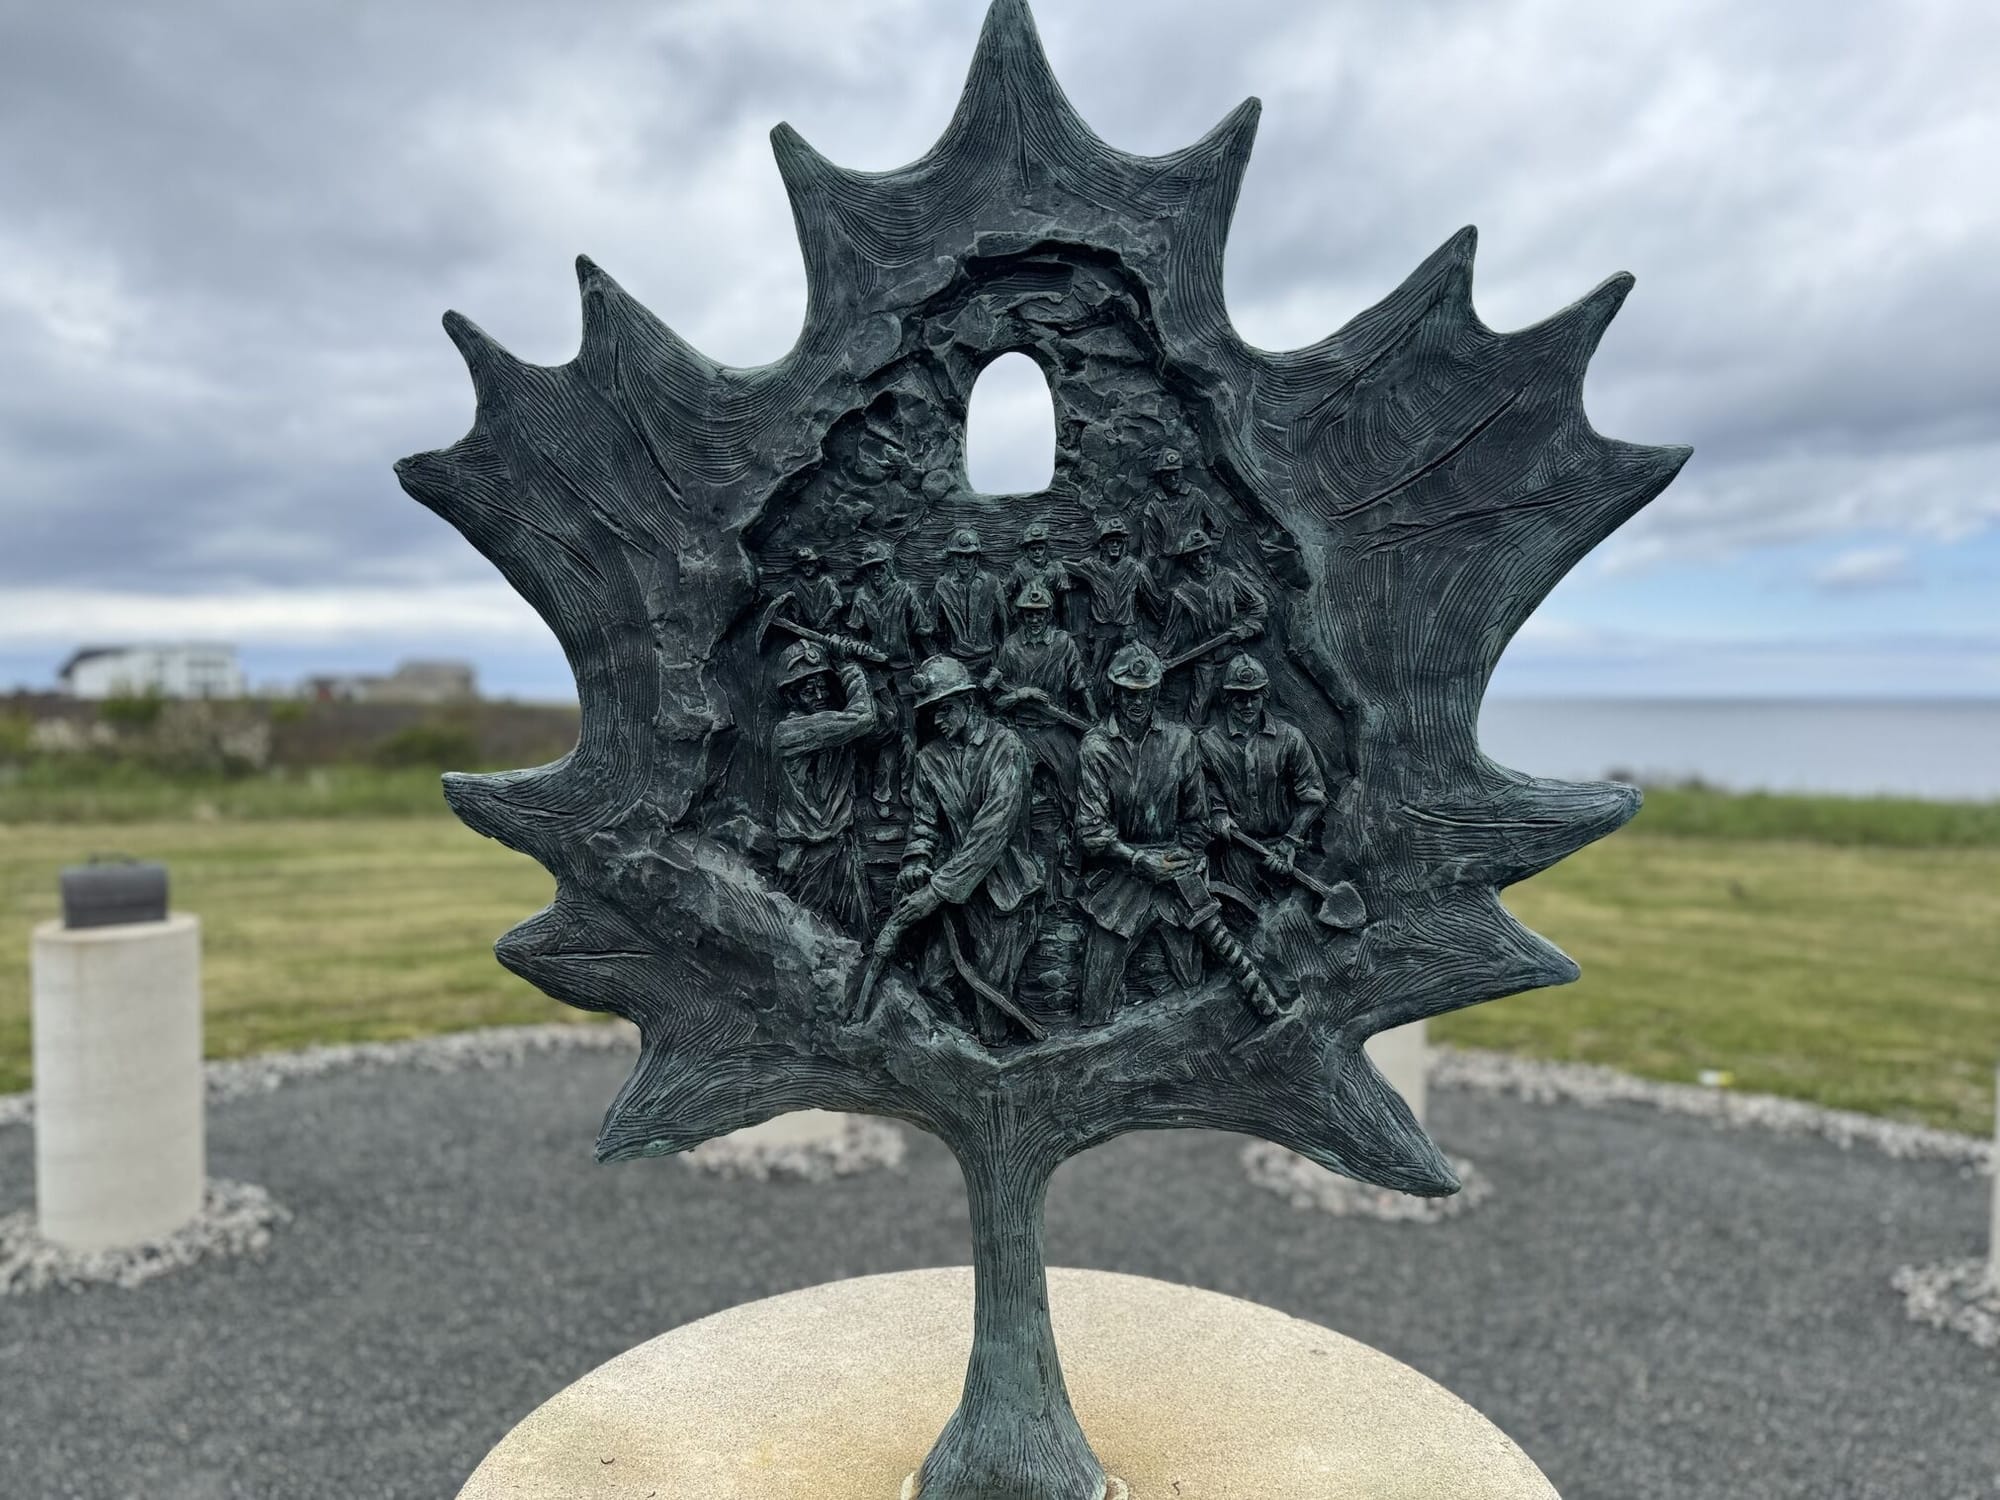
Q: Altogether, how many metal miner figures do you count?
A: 12